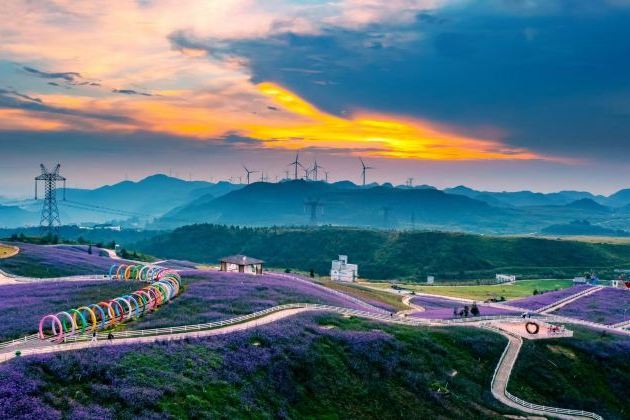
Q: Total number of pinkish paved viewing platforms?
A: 1